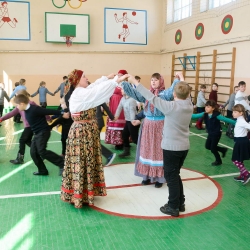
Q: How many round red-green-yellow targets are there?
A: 3